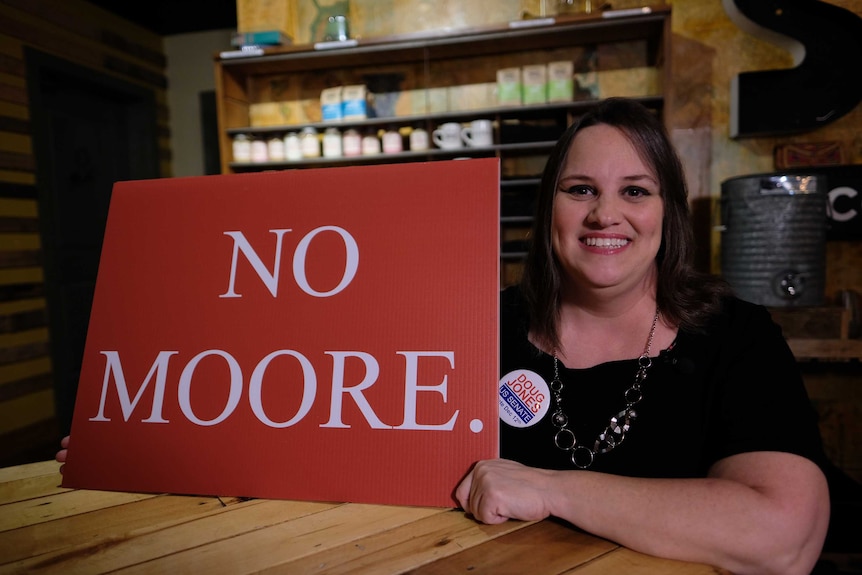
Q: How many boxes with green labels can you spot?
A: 3